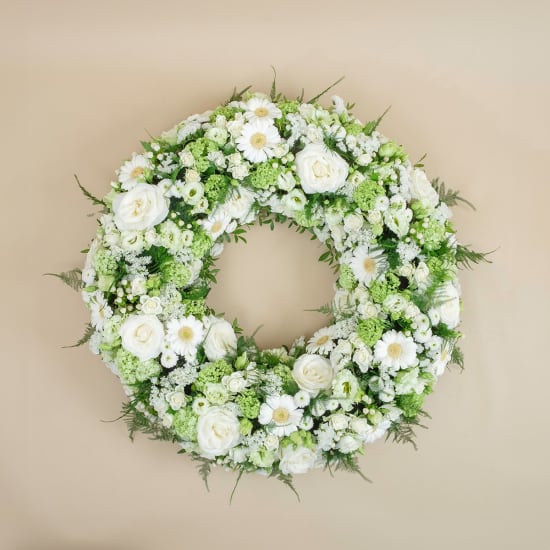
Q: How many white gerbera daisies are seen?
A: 11